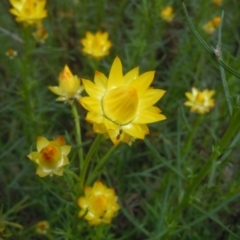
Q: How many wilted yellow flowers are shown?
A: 0